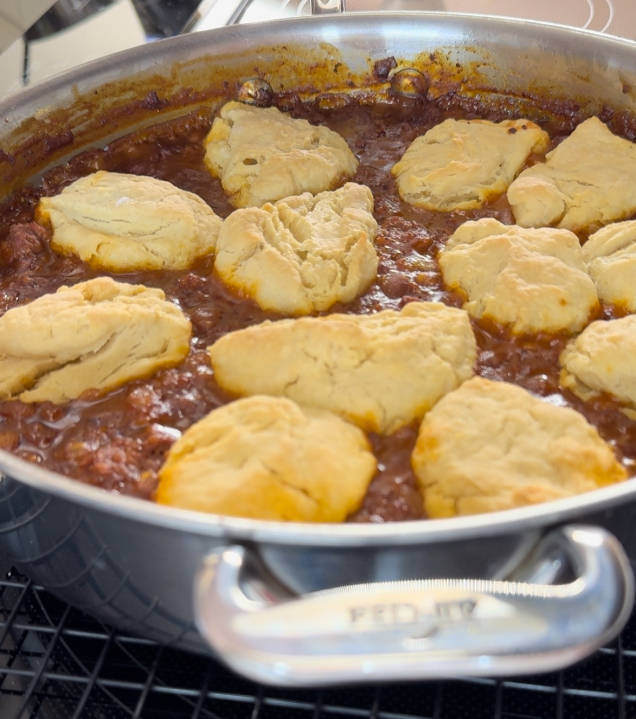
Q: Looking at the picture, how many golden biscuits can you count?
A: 12